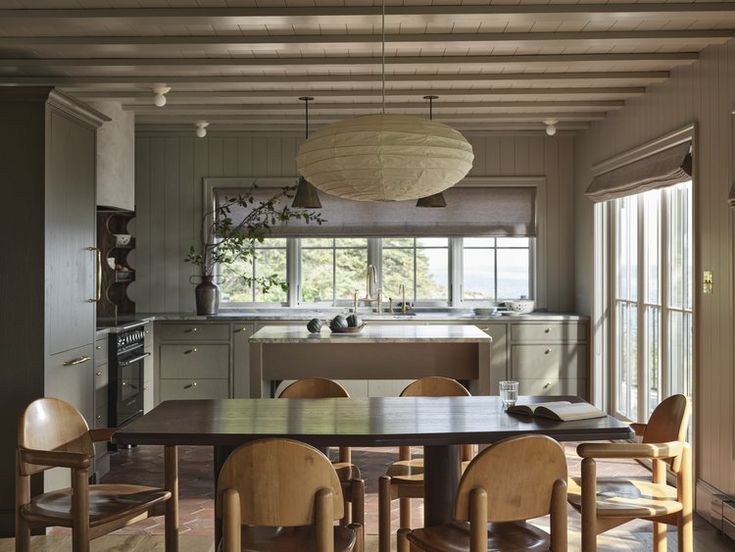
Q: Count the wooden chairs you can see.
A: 6